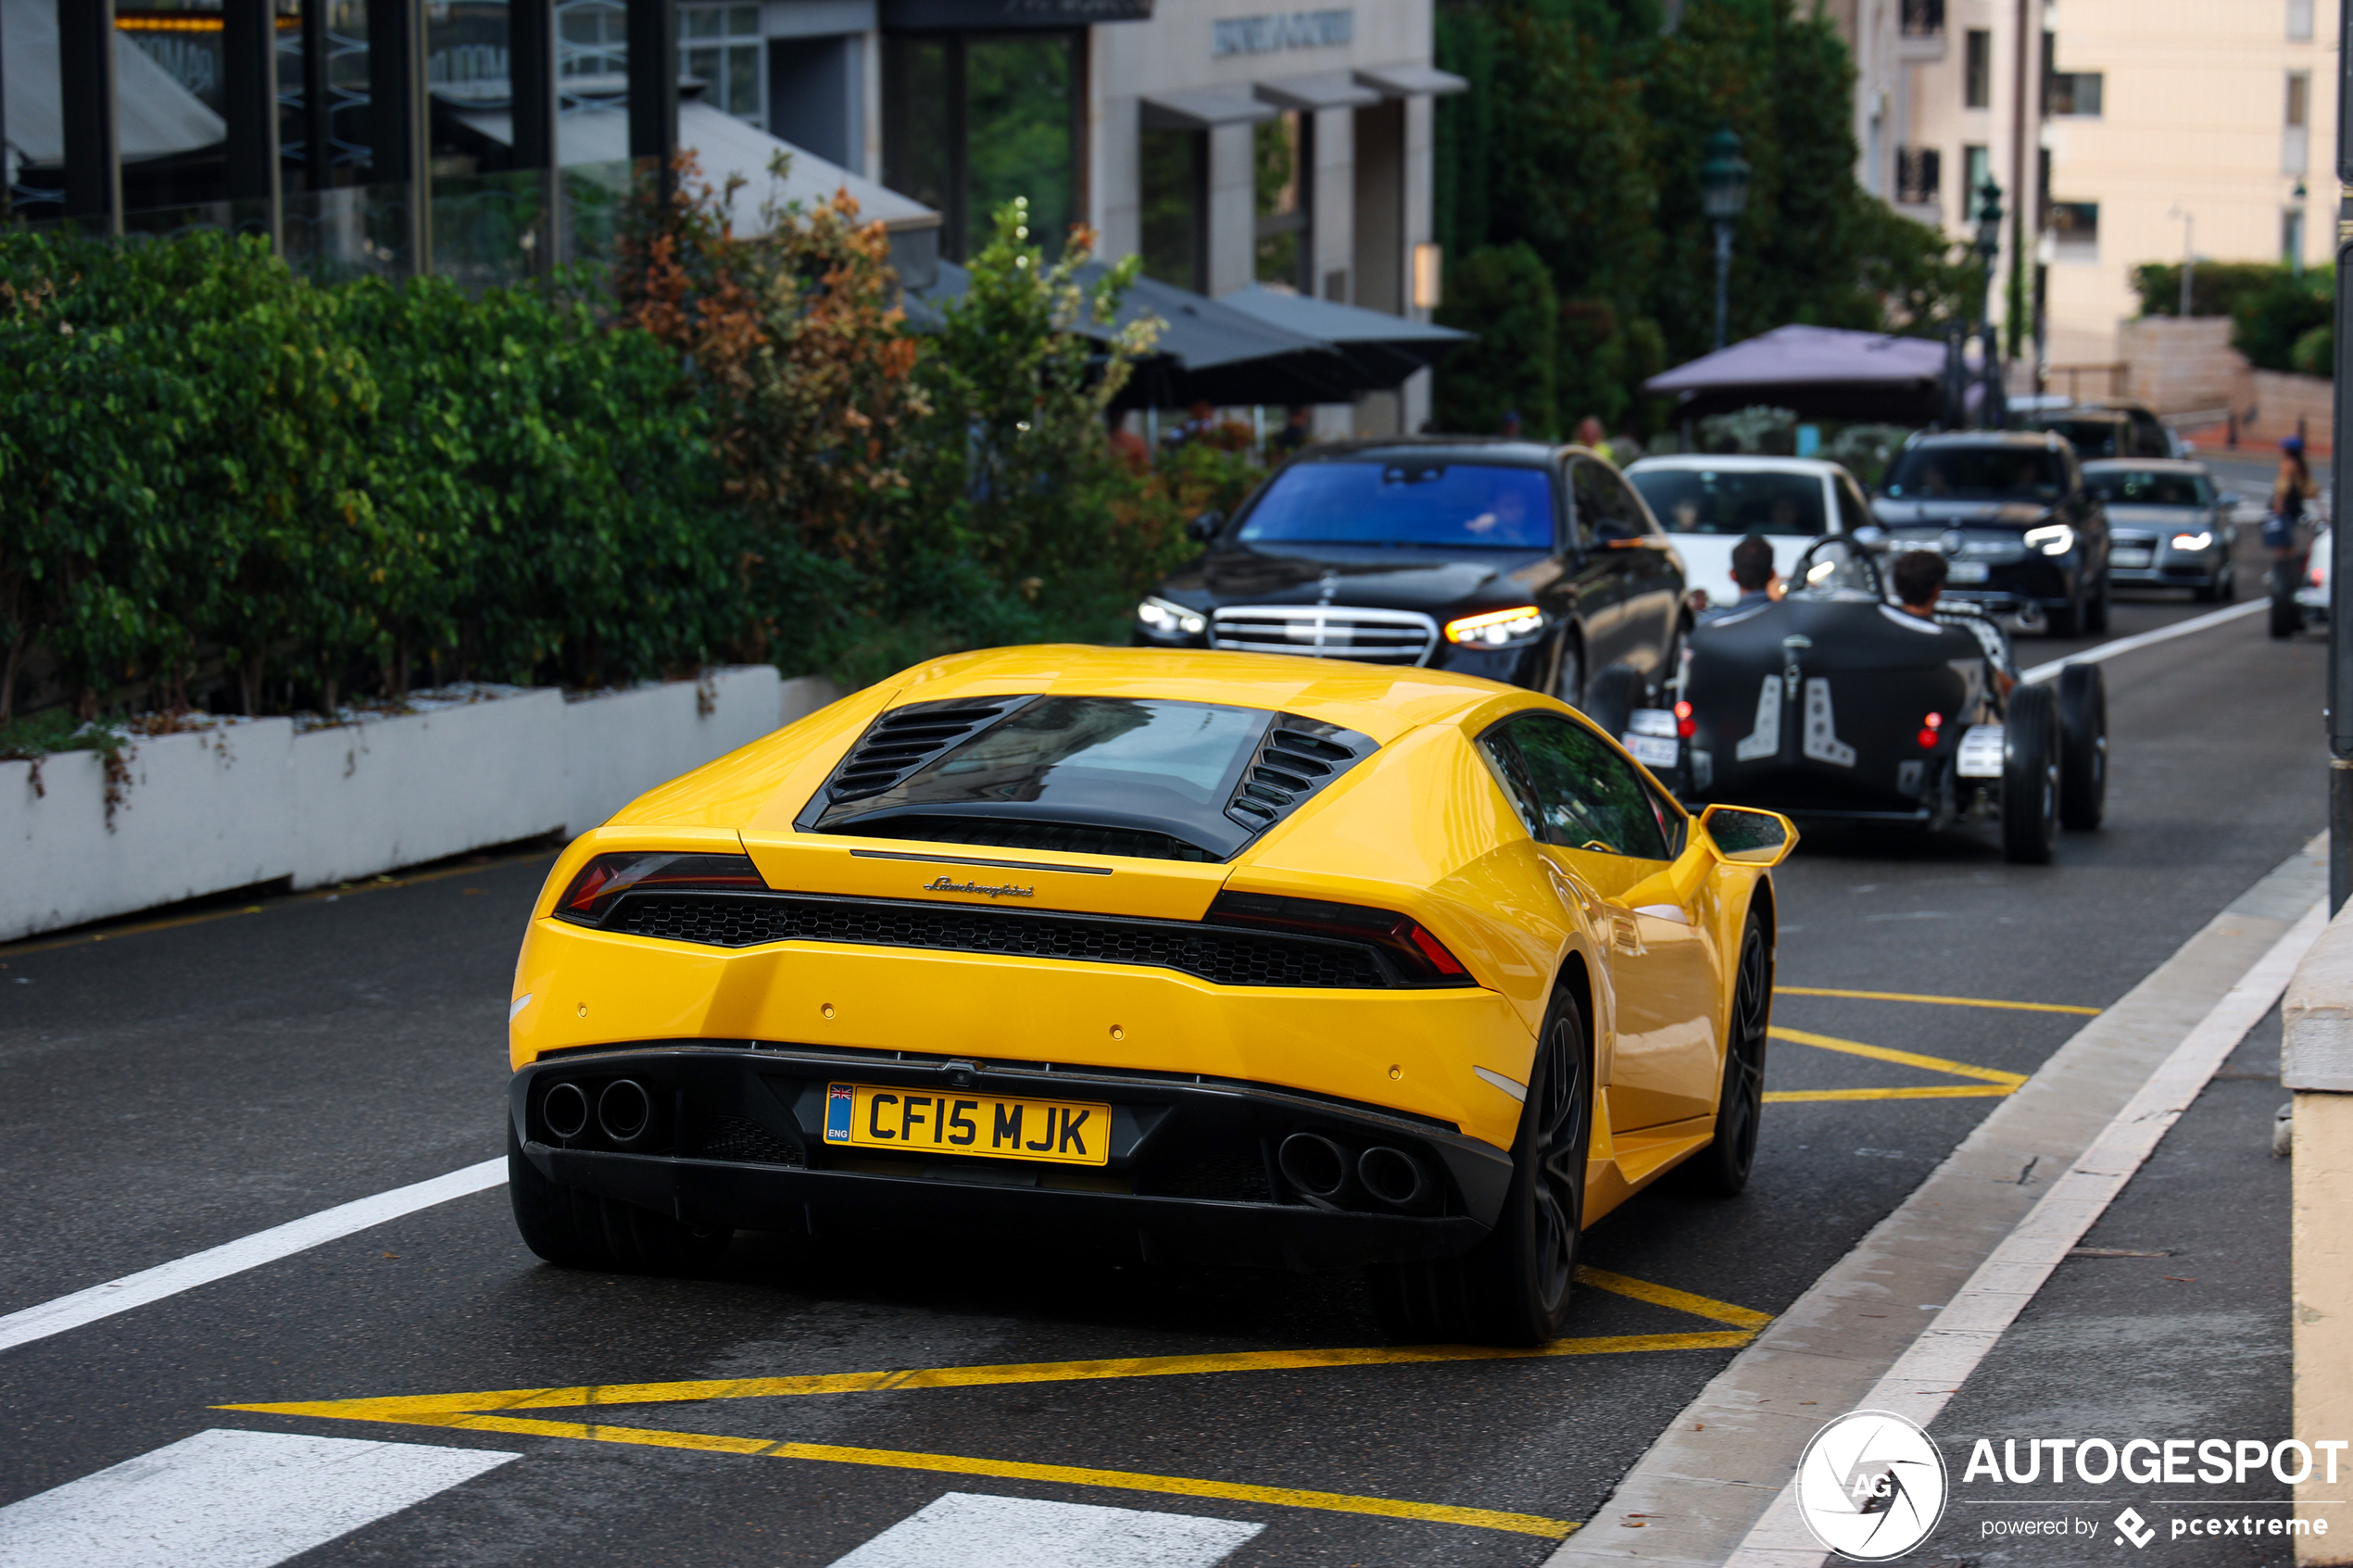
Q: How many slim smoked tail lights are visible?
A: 2